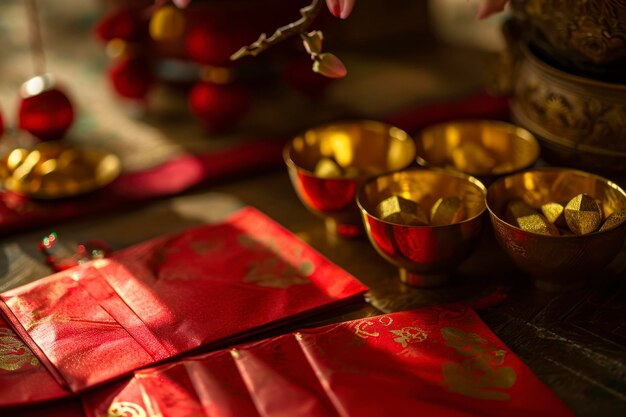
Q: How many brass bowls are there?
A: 4